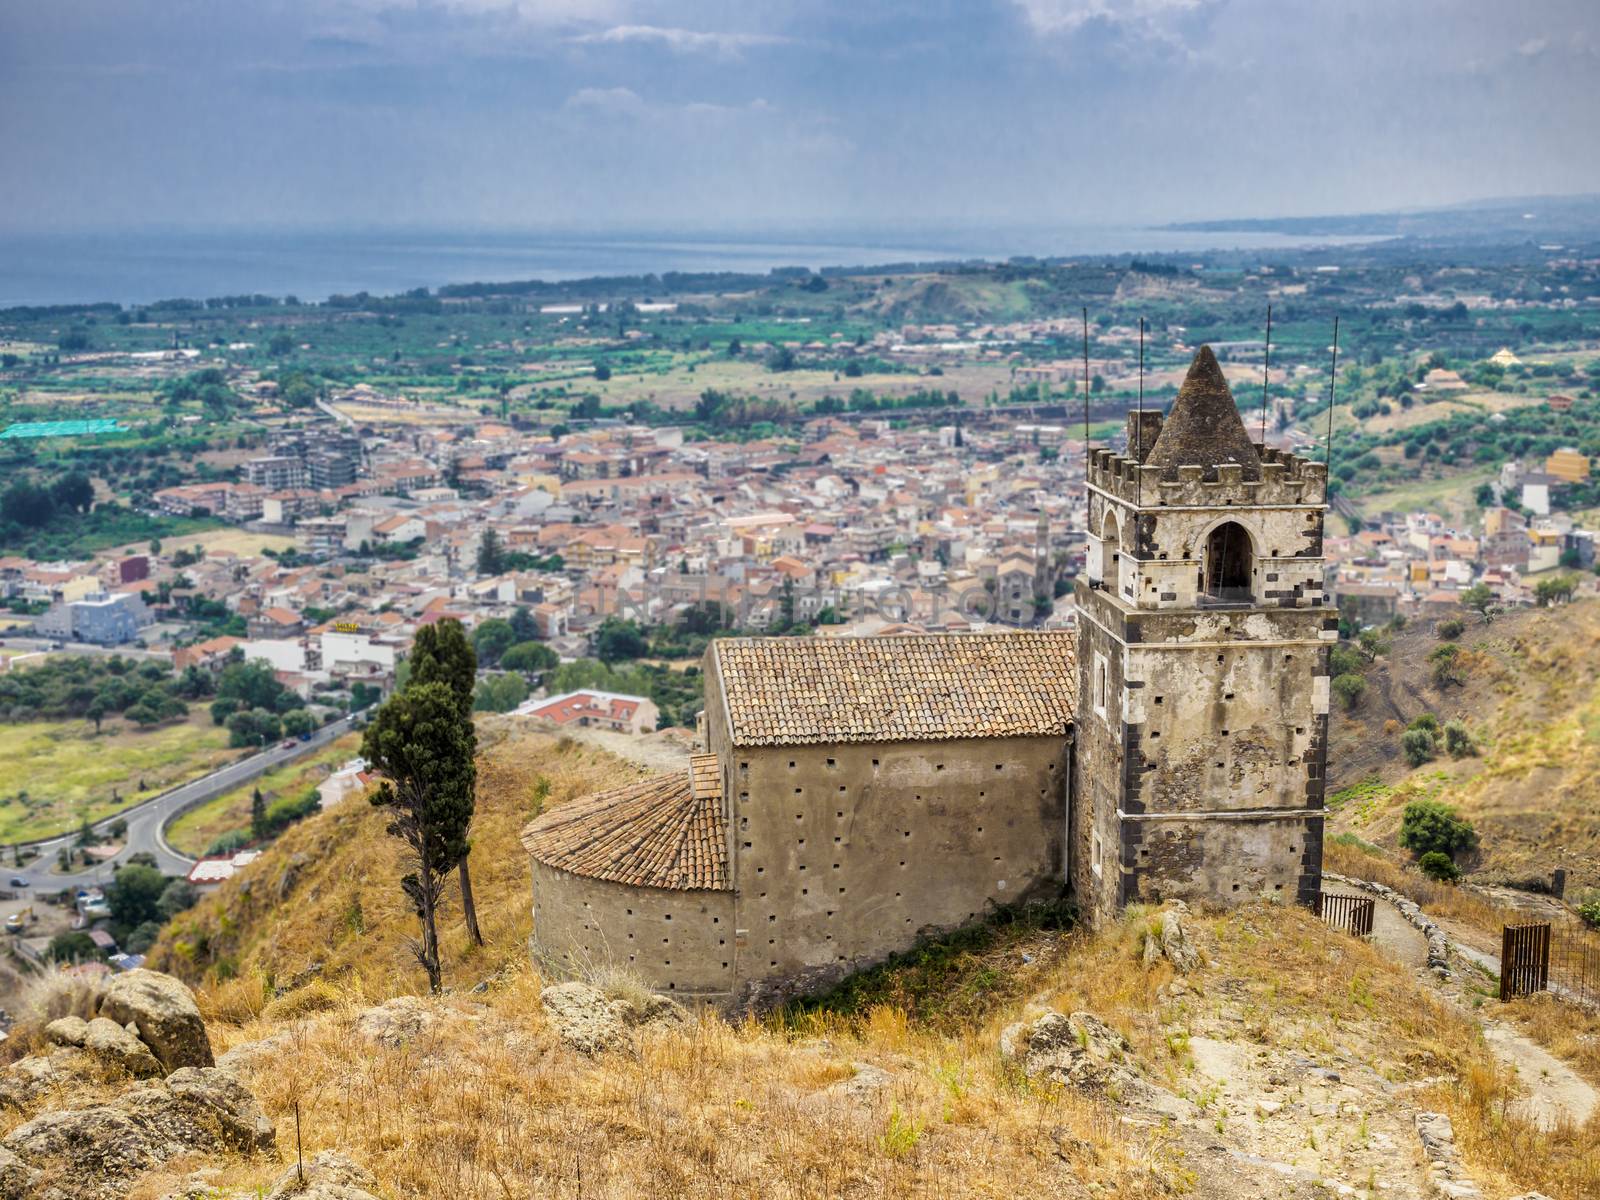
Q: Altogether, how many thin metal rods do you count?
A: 4